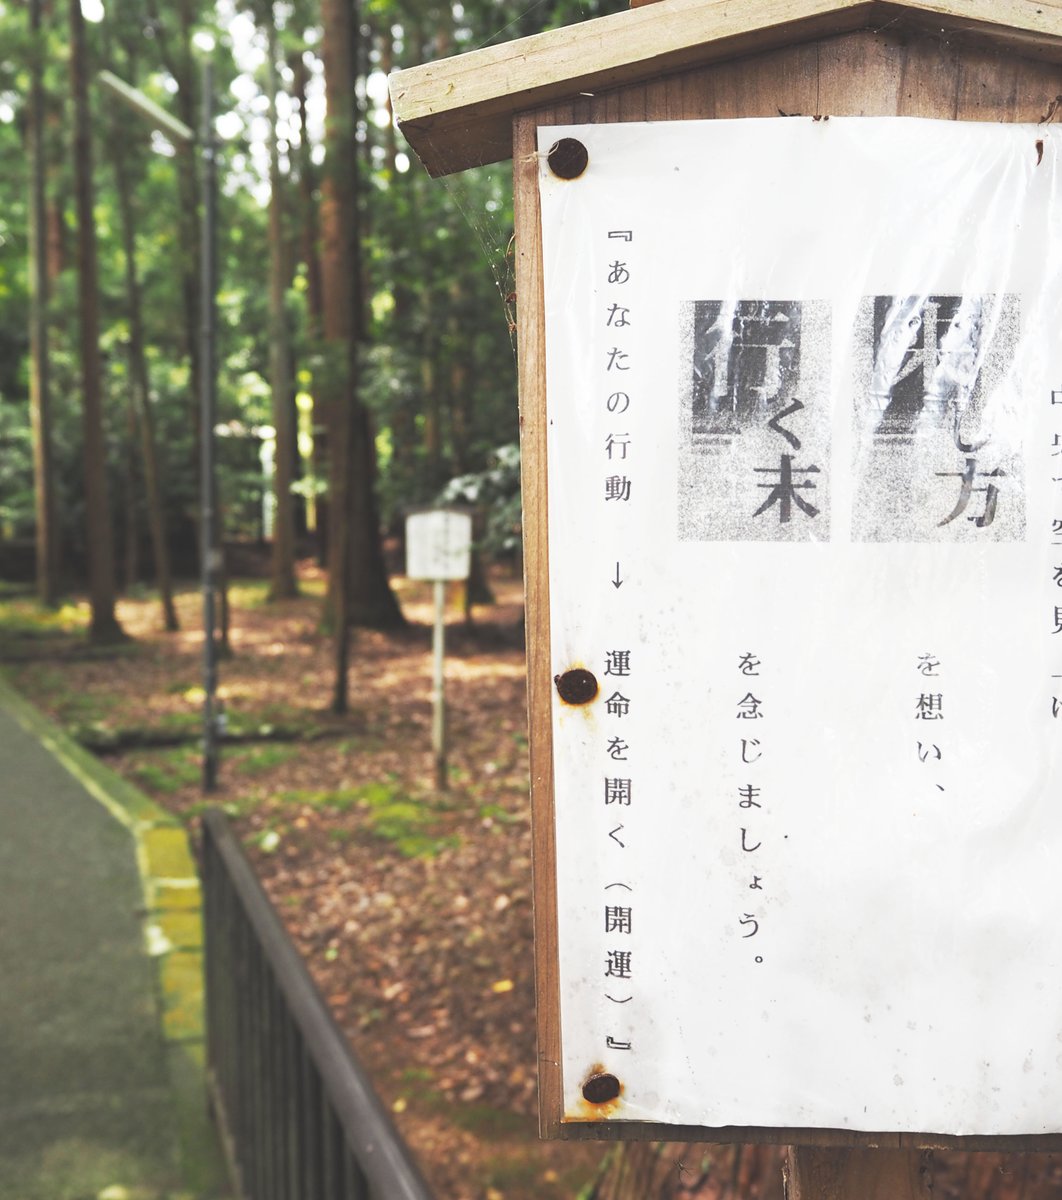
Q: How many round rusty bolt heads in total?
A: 3